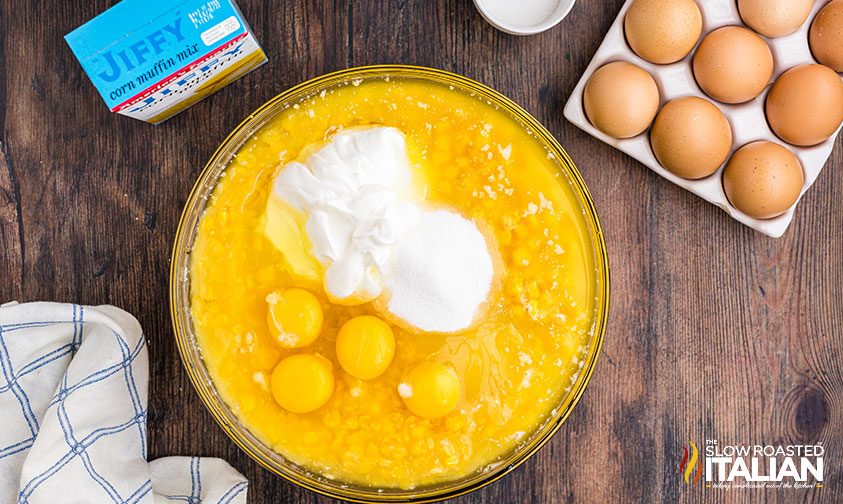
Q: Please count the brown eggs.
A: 8